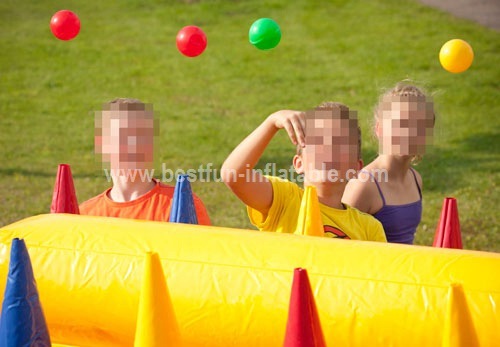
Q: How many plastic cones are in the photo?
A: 8